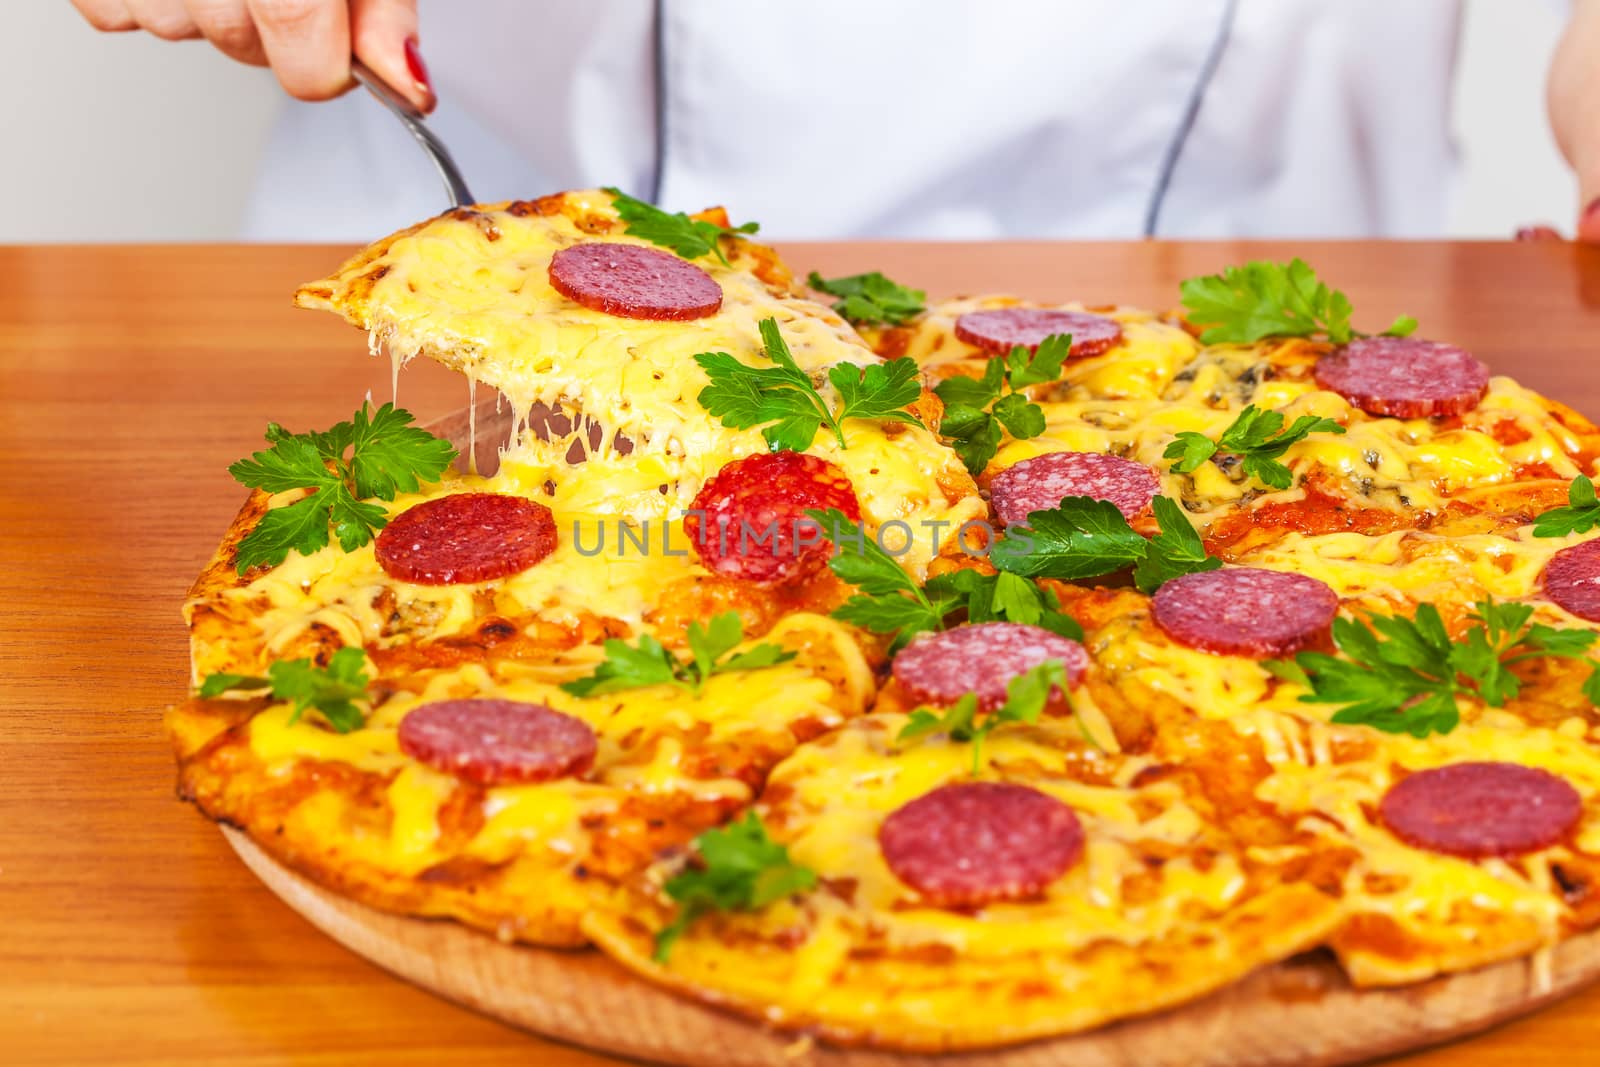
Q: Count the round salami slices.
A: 12